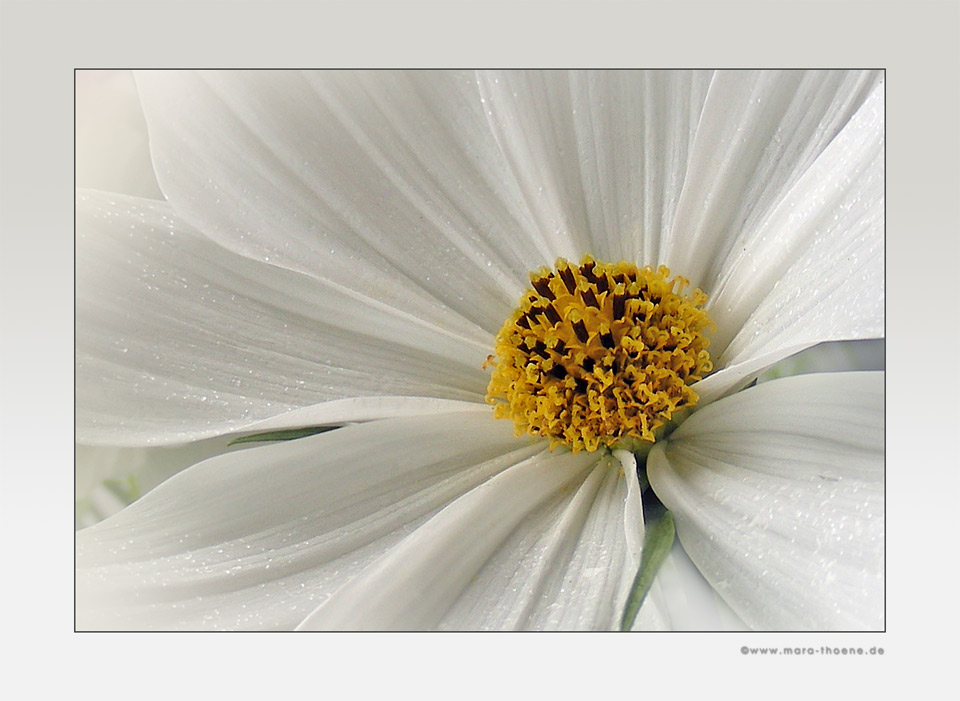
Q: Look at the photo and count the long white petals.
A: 8